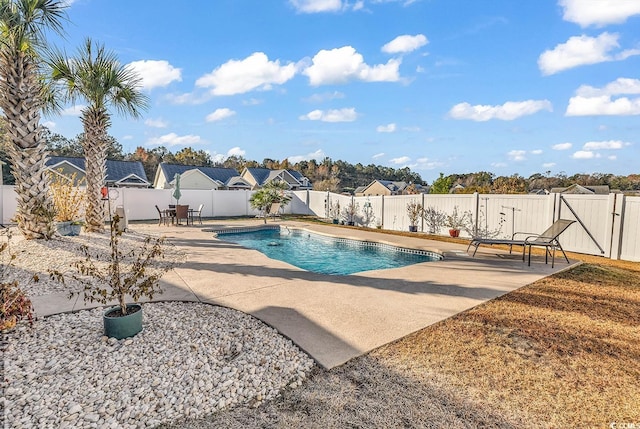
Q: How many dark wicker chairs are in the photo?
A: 4